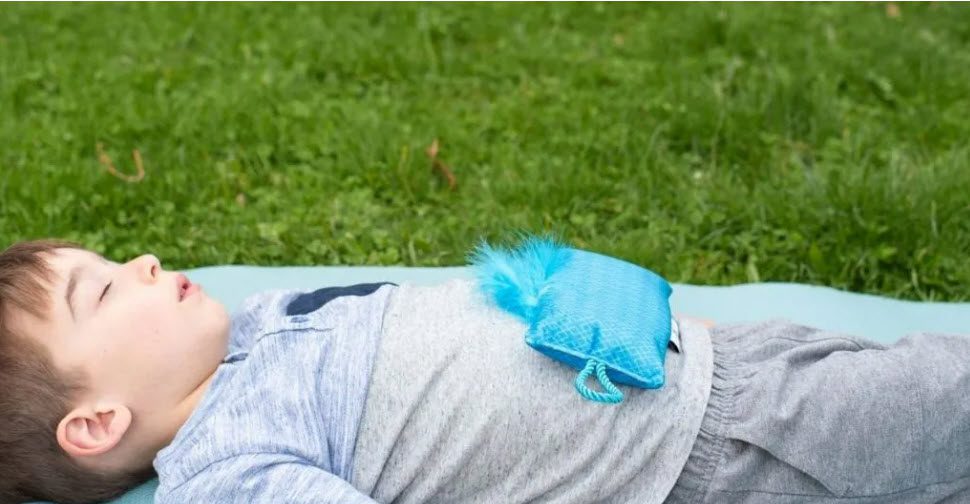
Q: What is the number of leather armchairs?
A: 0